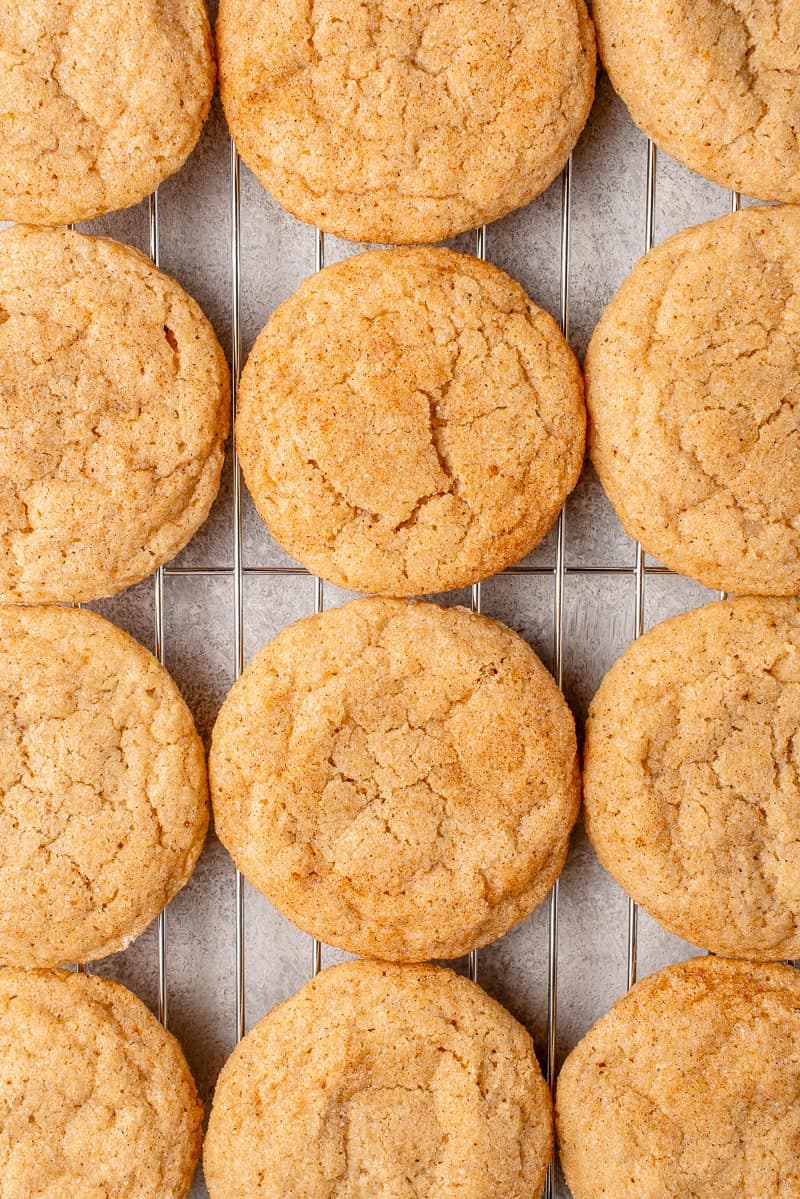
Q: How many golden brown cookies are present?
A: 12